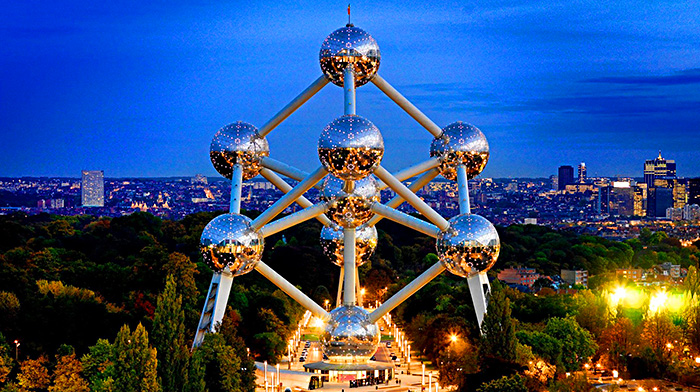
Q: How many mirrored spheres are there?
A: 9